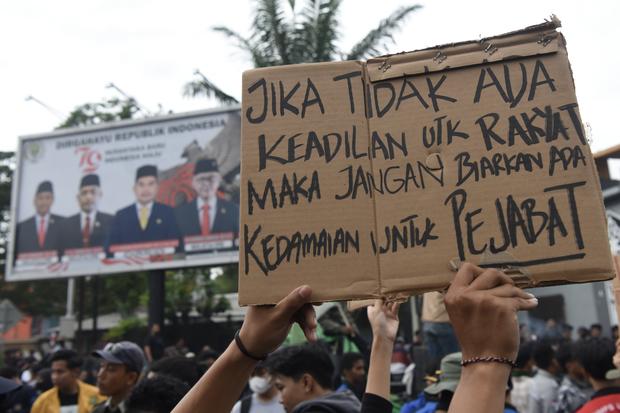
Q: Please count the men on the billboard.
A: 4